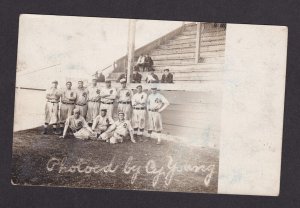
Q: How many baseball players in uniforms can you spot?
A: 11